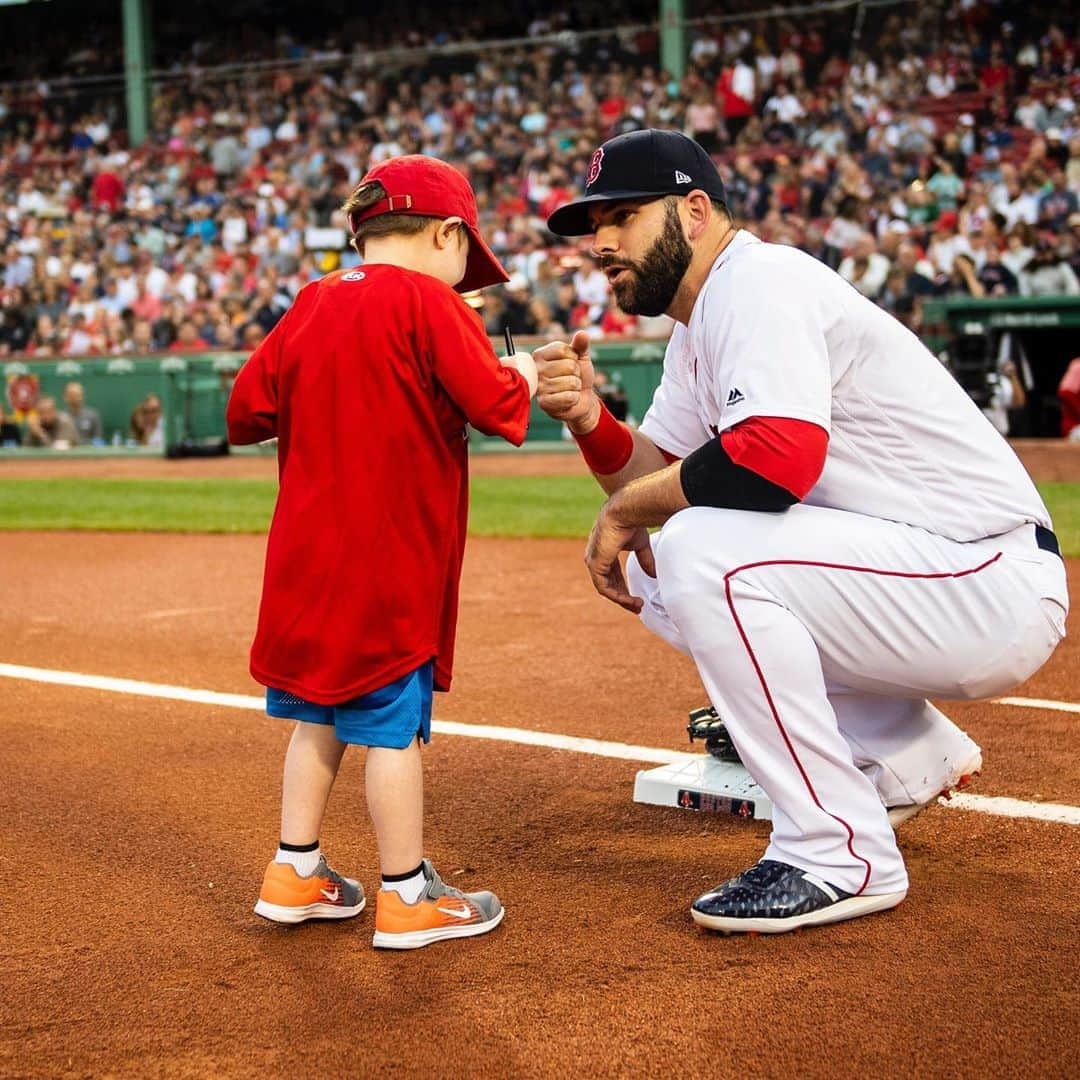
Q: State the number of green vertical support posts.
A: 2